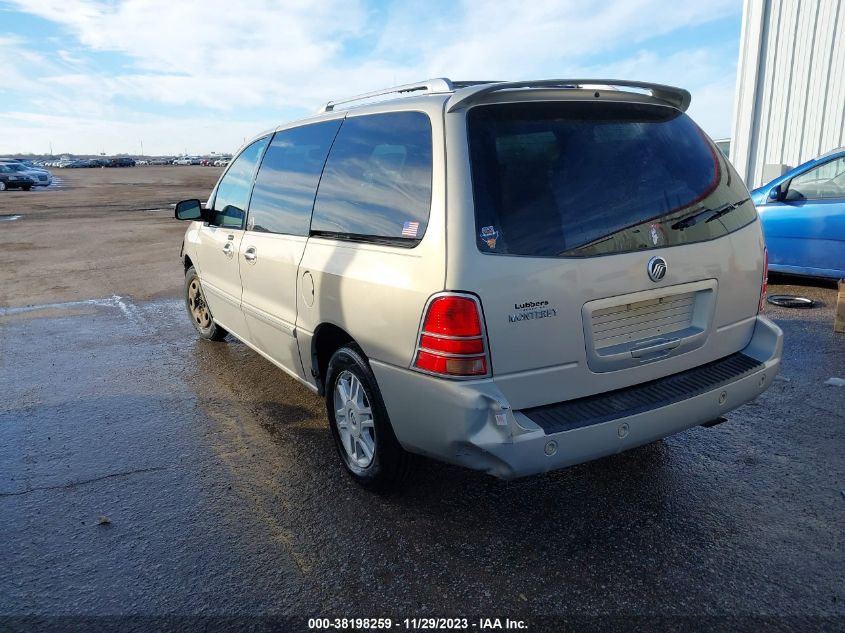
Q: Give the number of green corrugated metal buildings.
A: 0